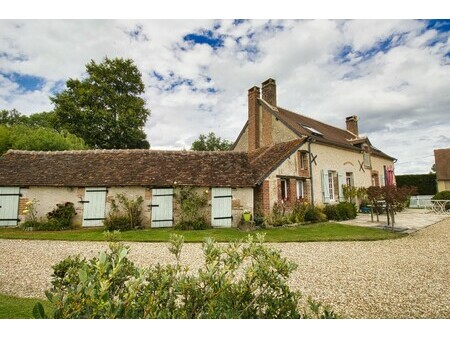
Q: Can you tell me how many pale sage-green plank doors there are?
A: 4